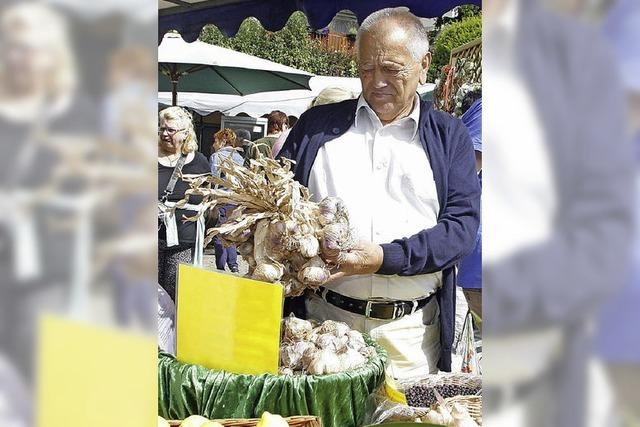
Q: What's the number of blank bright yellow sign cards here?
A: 1